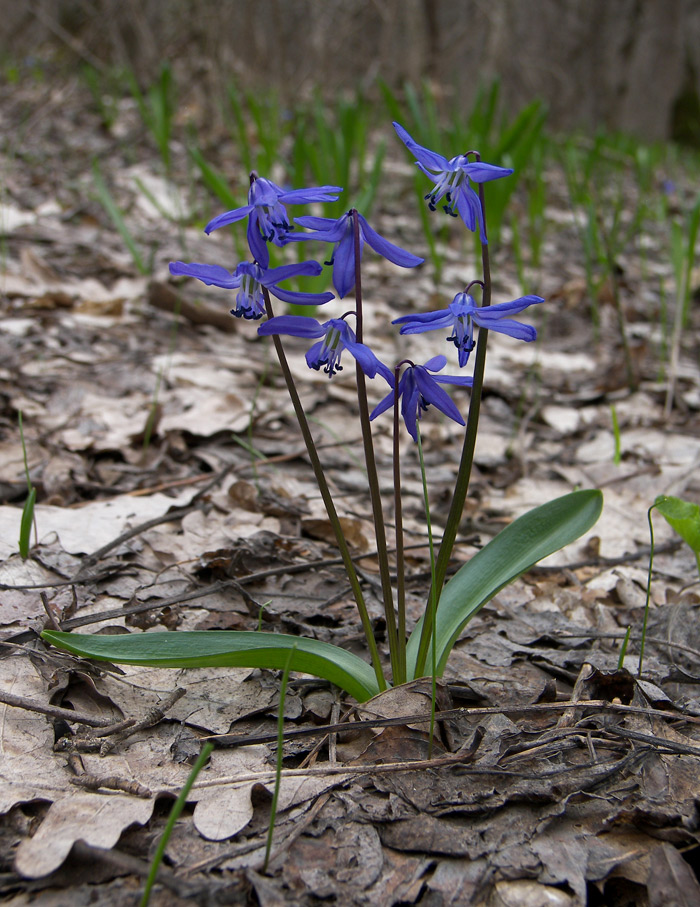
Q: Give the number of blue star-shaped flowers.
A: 7